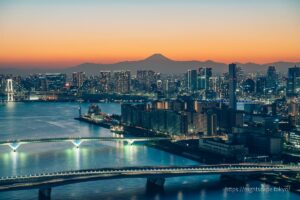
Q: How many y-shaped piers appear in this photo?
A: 3